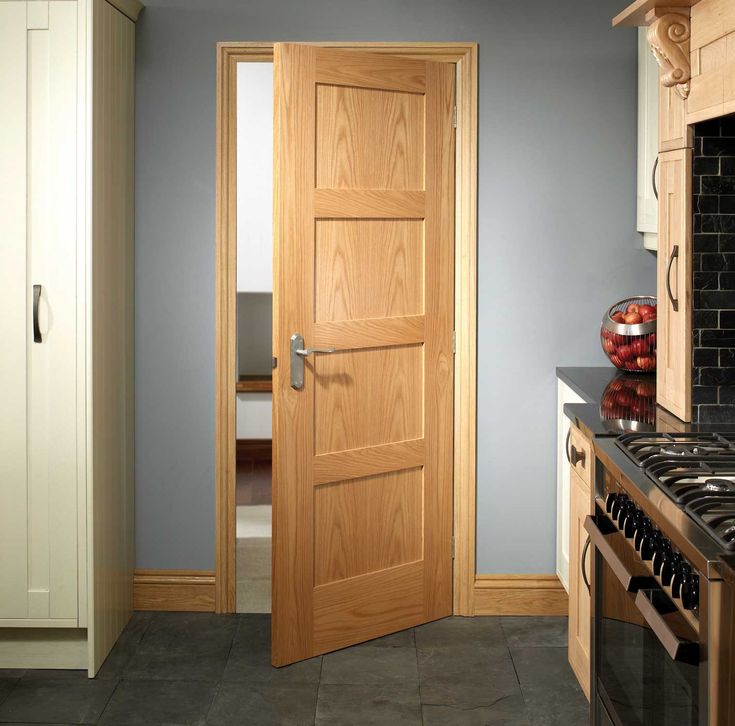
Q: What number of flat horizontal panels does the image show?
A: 4